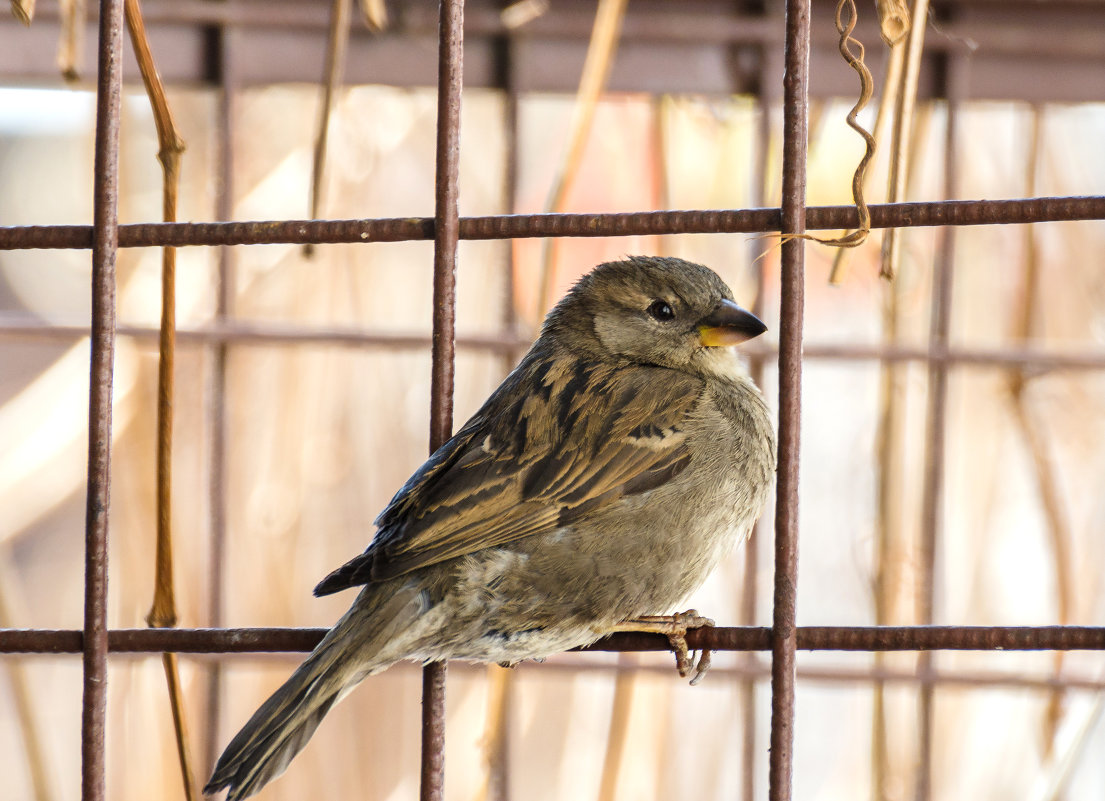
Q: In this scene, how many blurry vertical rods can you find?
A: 4